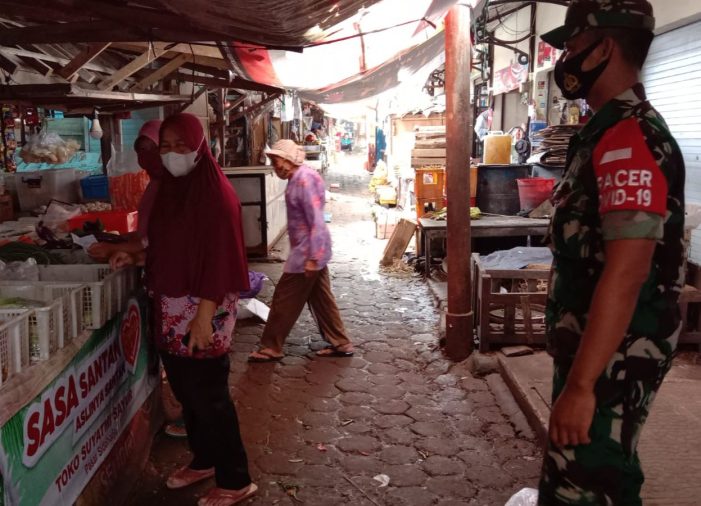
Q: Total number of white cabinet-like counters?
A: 1